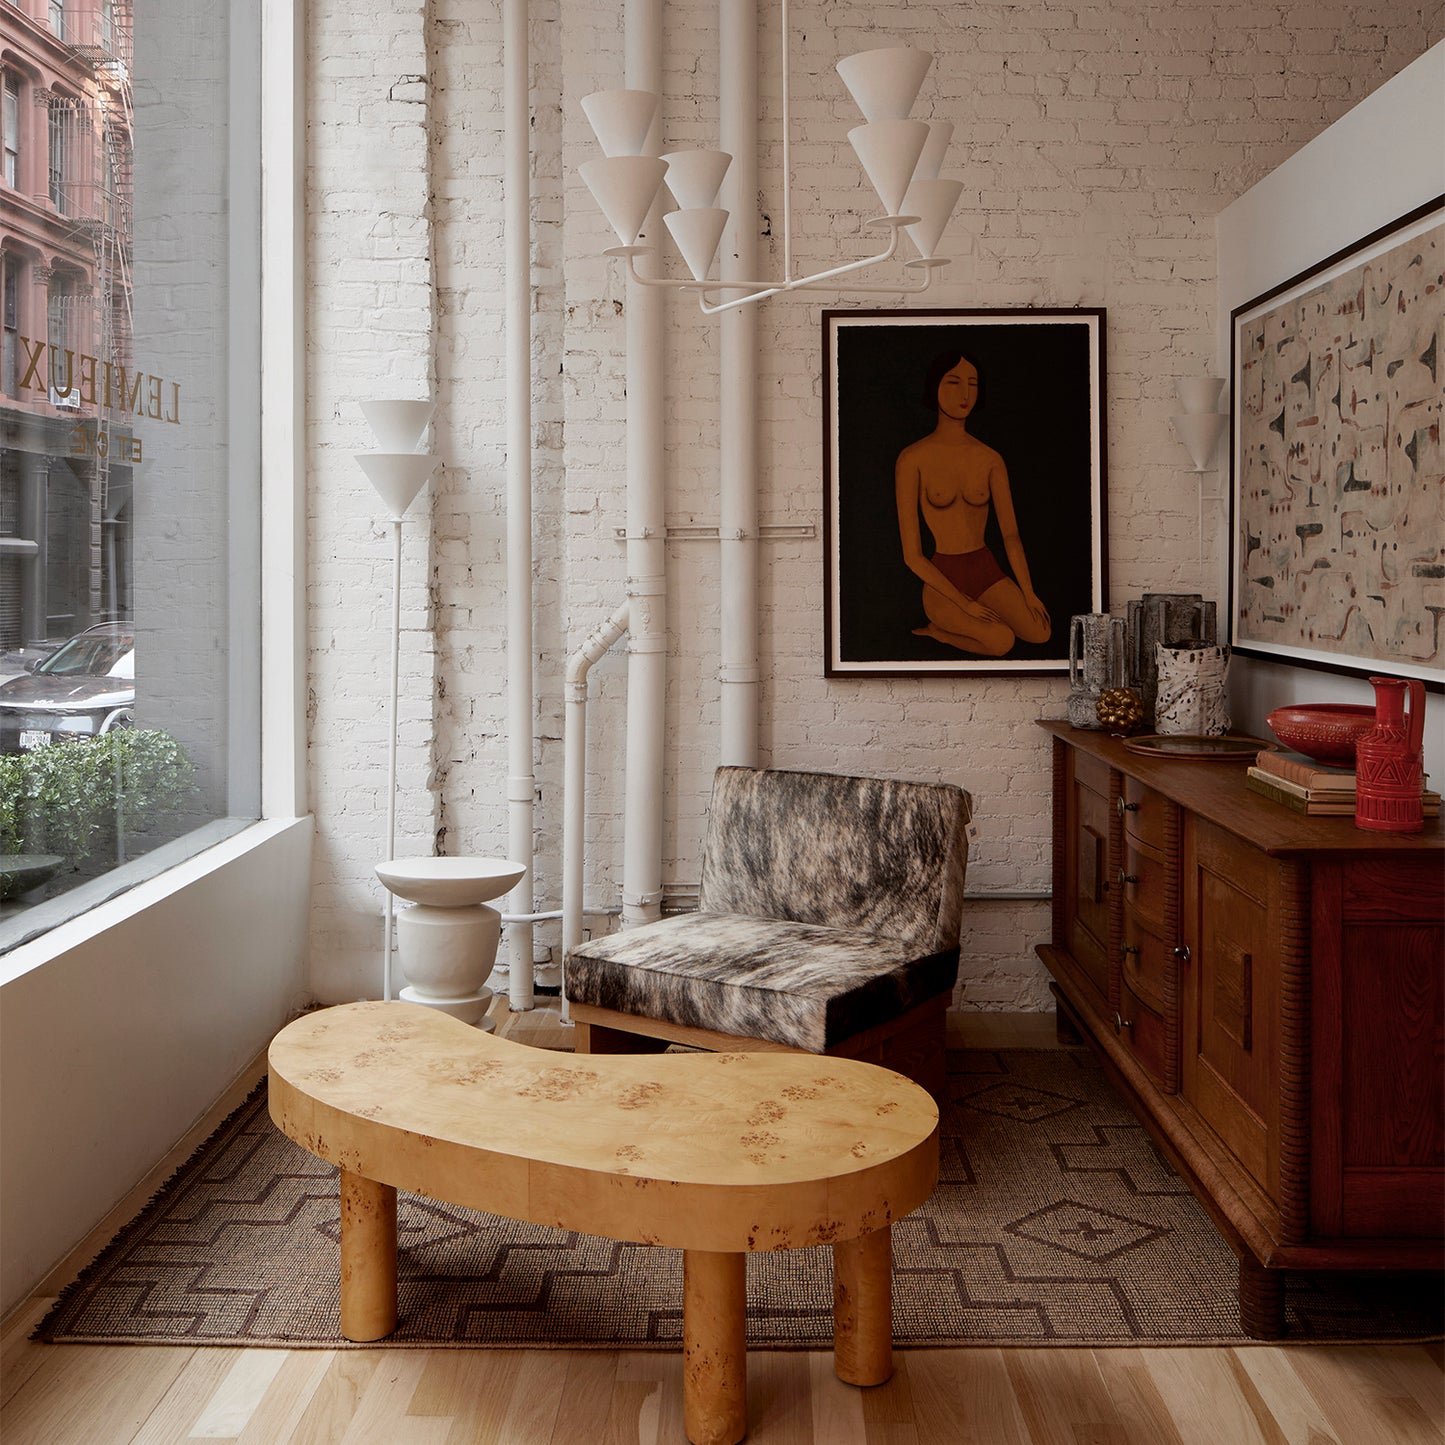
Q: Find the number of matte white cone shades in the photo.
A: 12